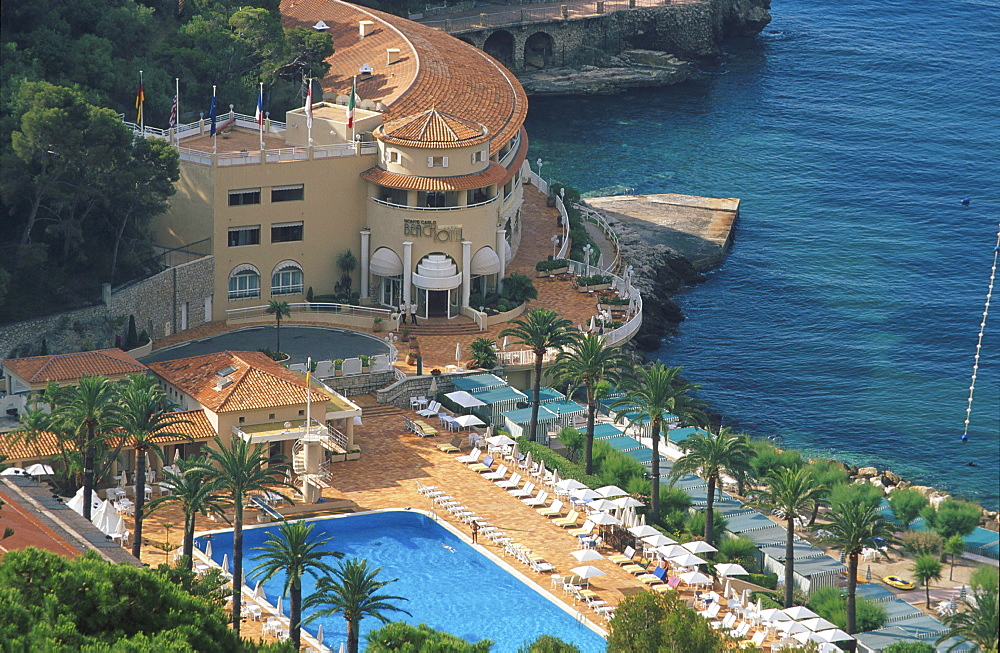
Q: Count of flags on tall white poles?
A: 6